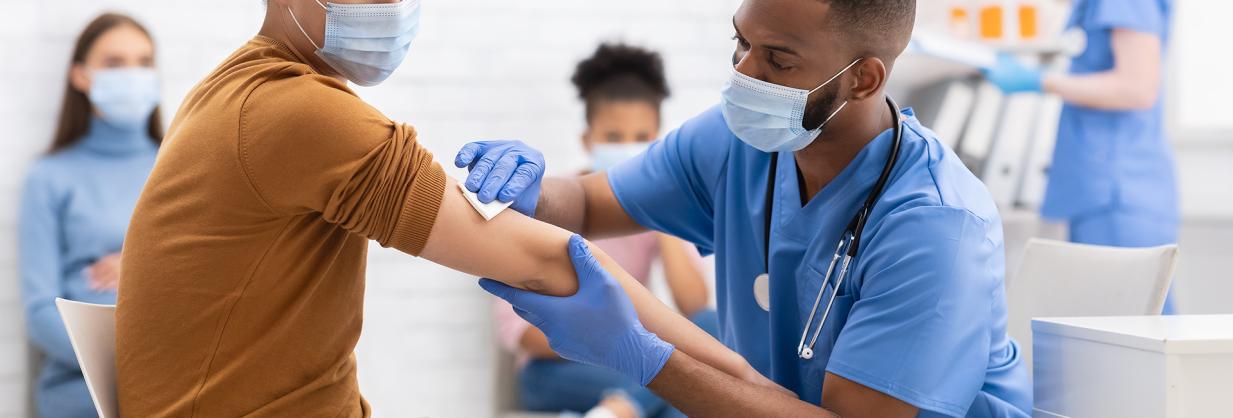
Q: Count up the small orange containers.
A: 3